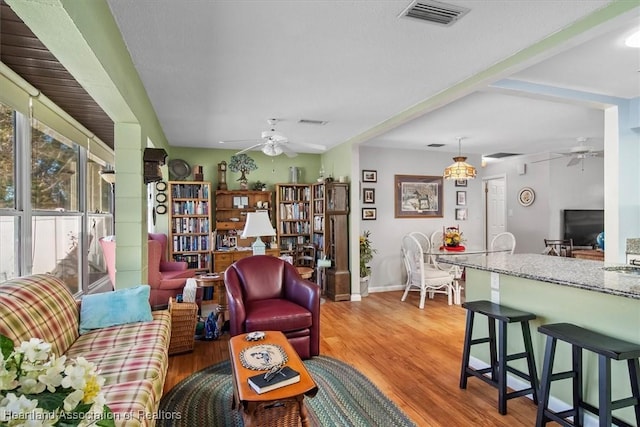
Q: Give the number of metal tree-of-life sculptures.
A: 1